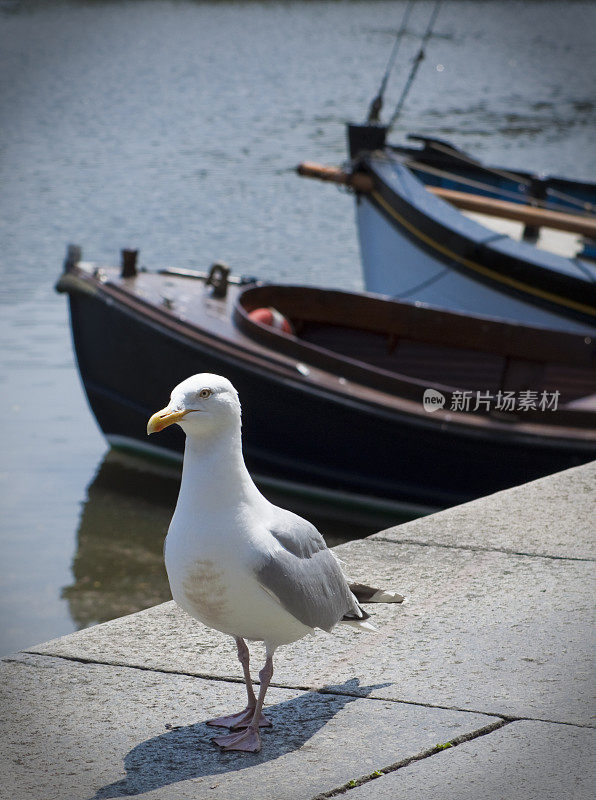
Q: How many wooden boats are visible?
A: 2